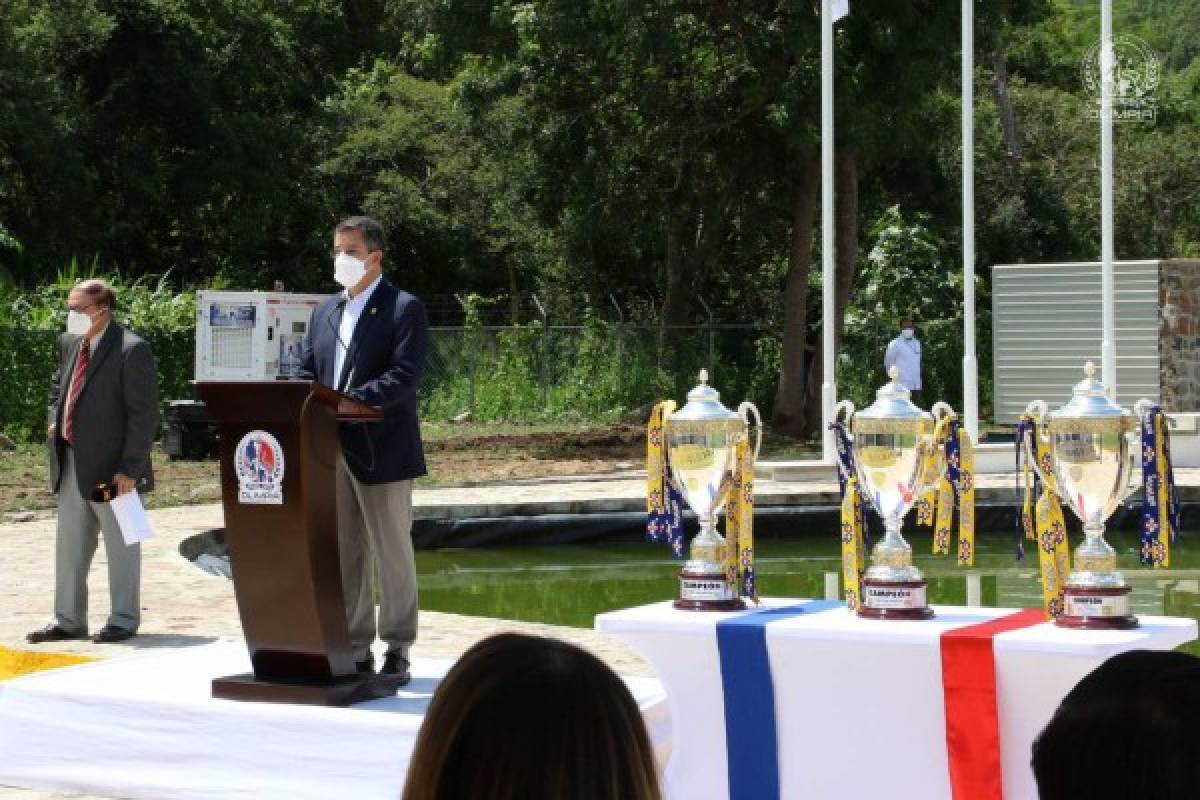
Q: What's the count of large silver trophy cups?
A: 3